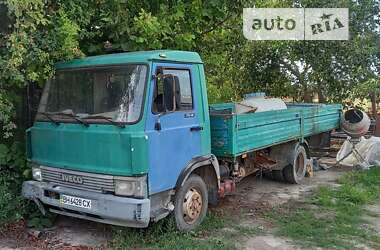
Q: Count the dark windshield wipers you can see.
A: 3